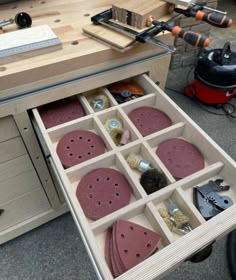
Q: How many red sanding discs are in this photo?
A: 5